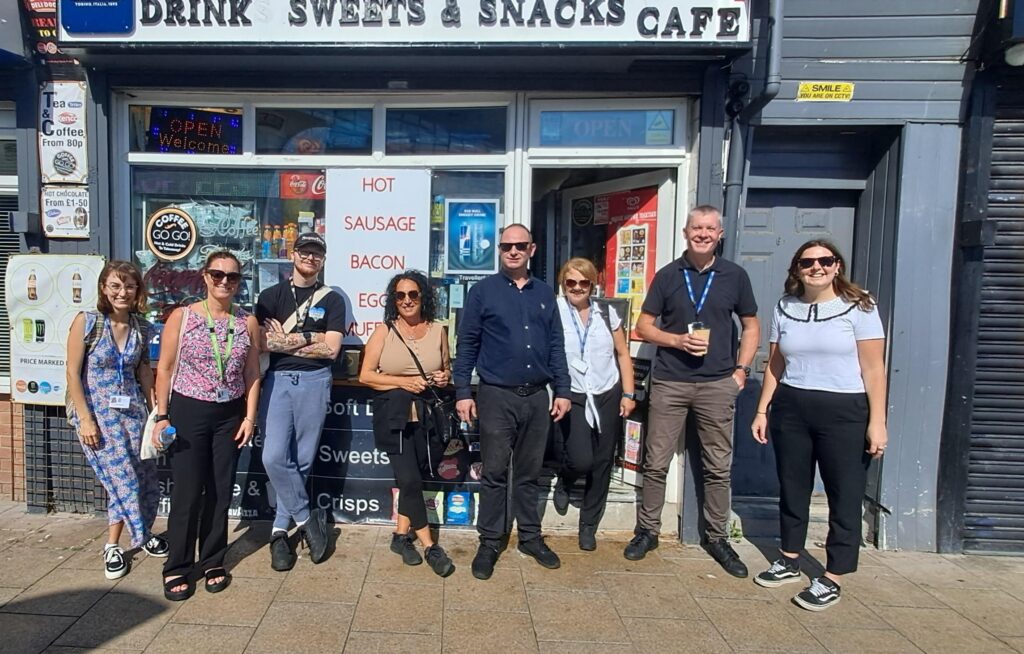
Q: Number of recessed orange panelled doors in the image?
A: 0